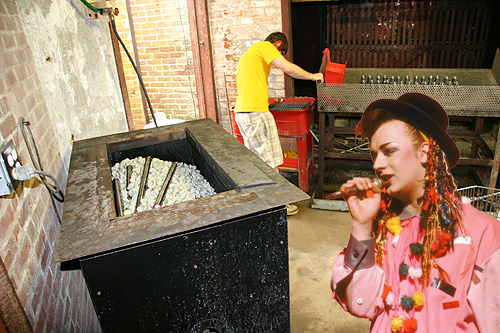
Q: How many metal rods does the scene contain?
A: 4